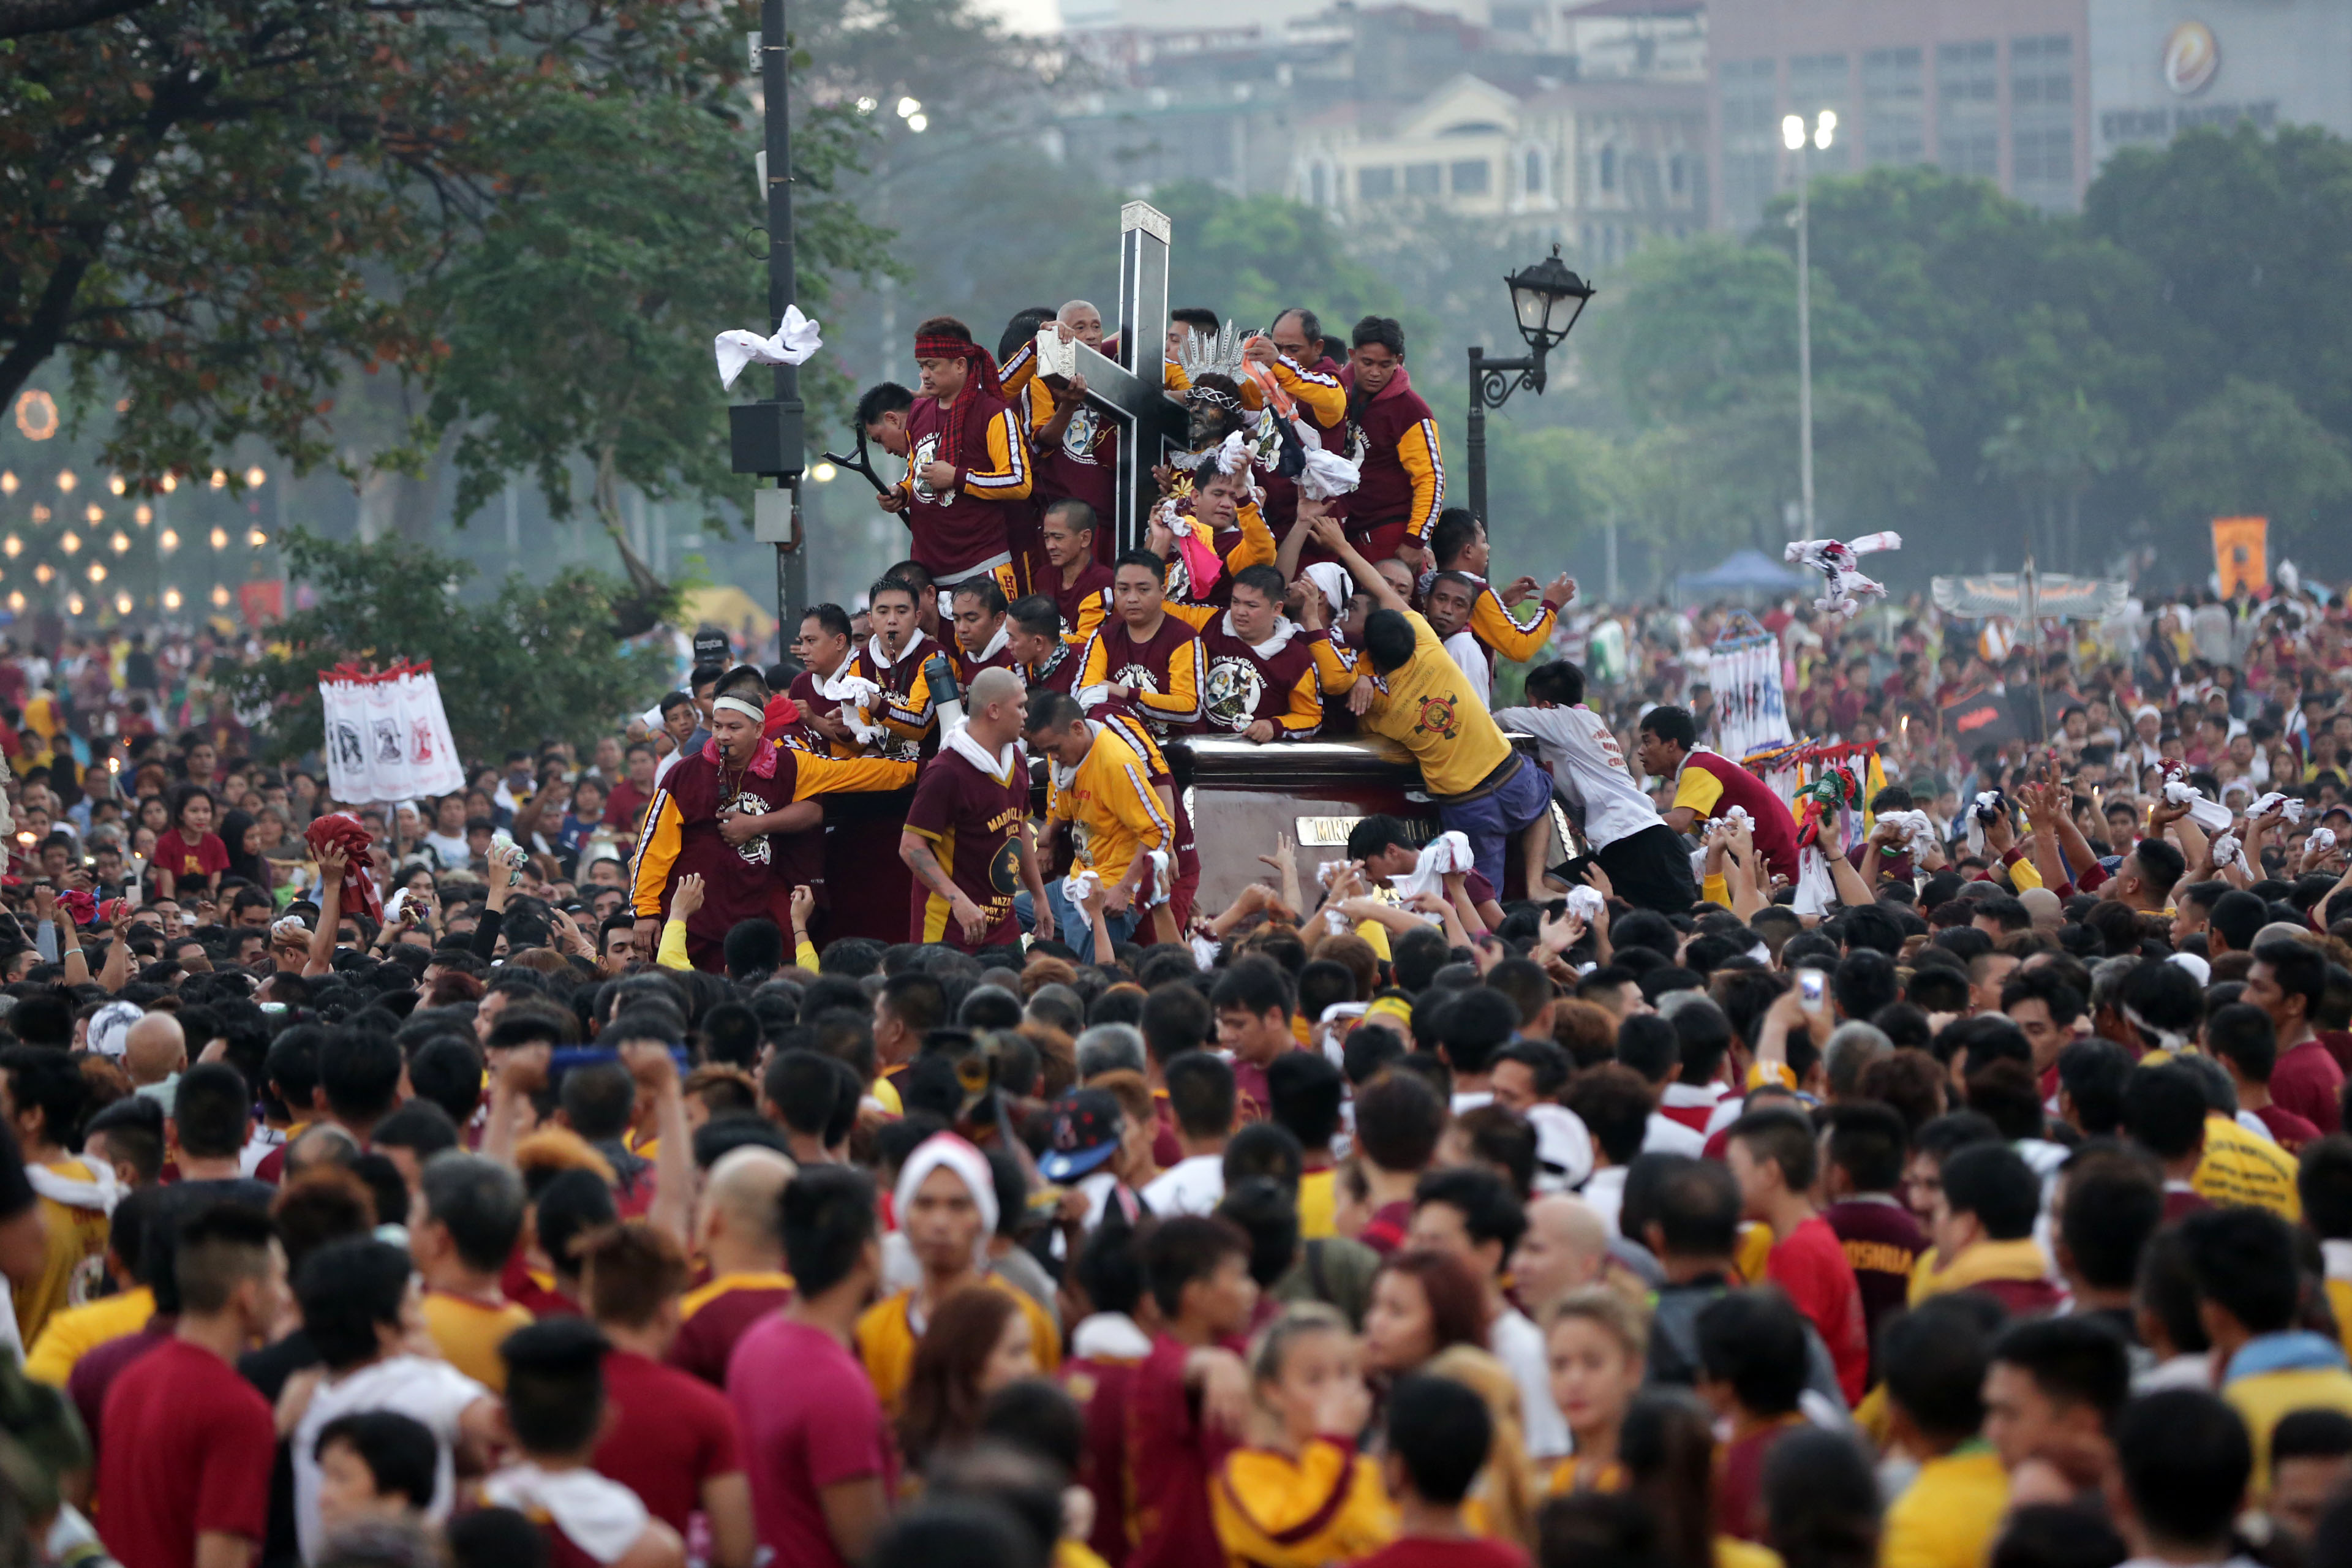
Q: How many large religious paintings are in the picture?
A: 0